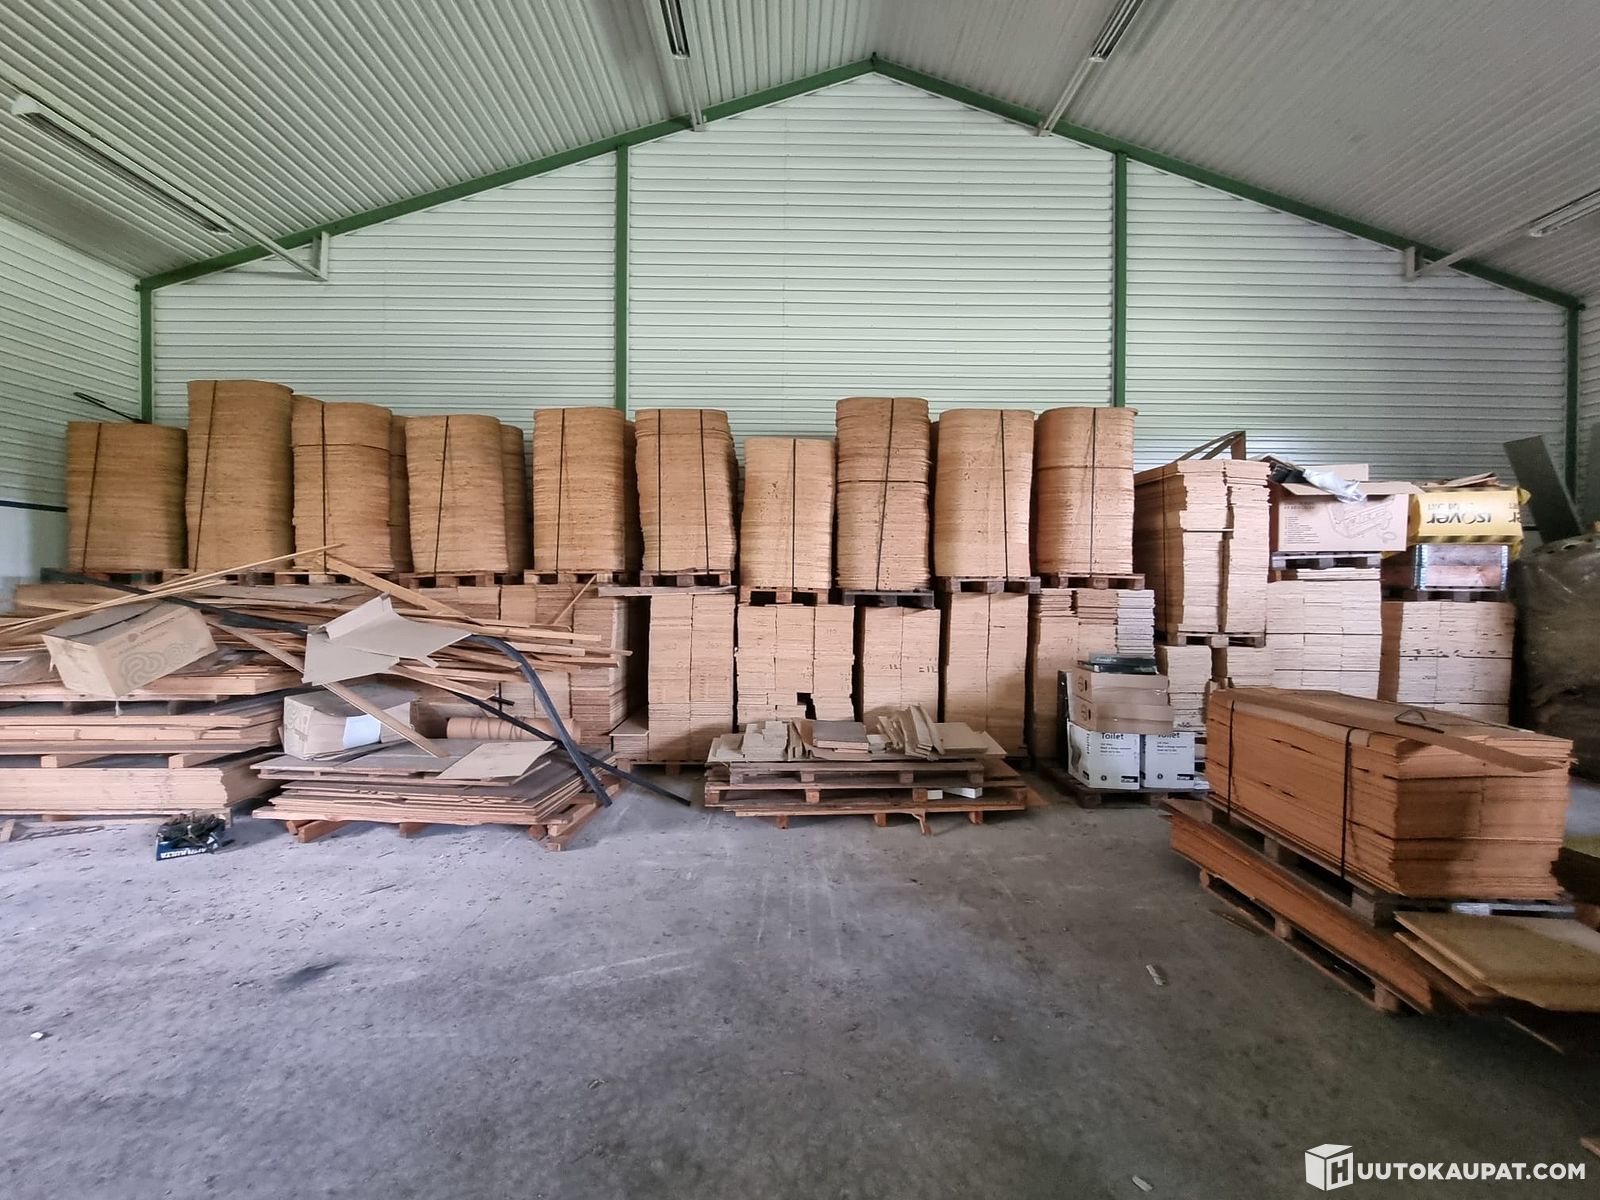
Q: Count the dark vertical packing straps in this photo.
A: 13